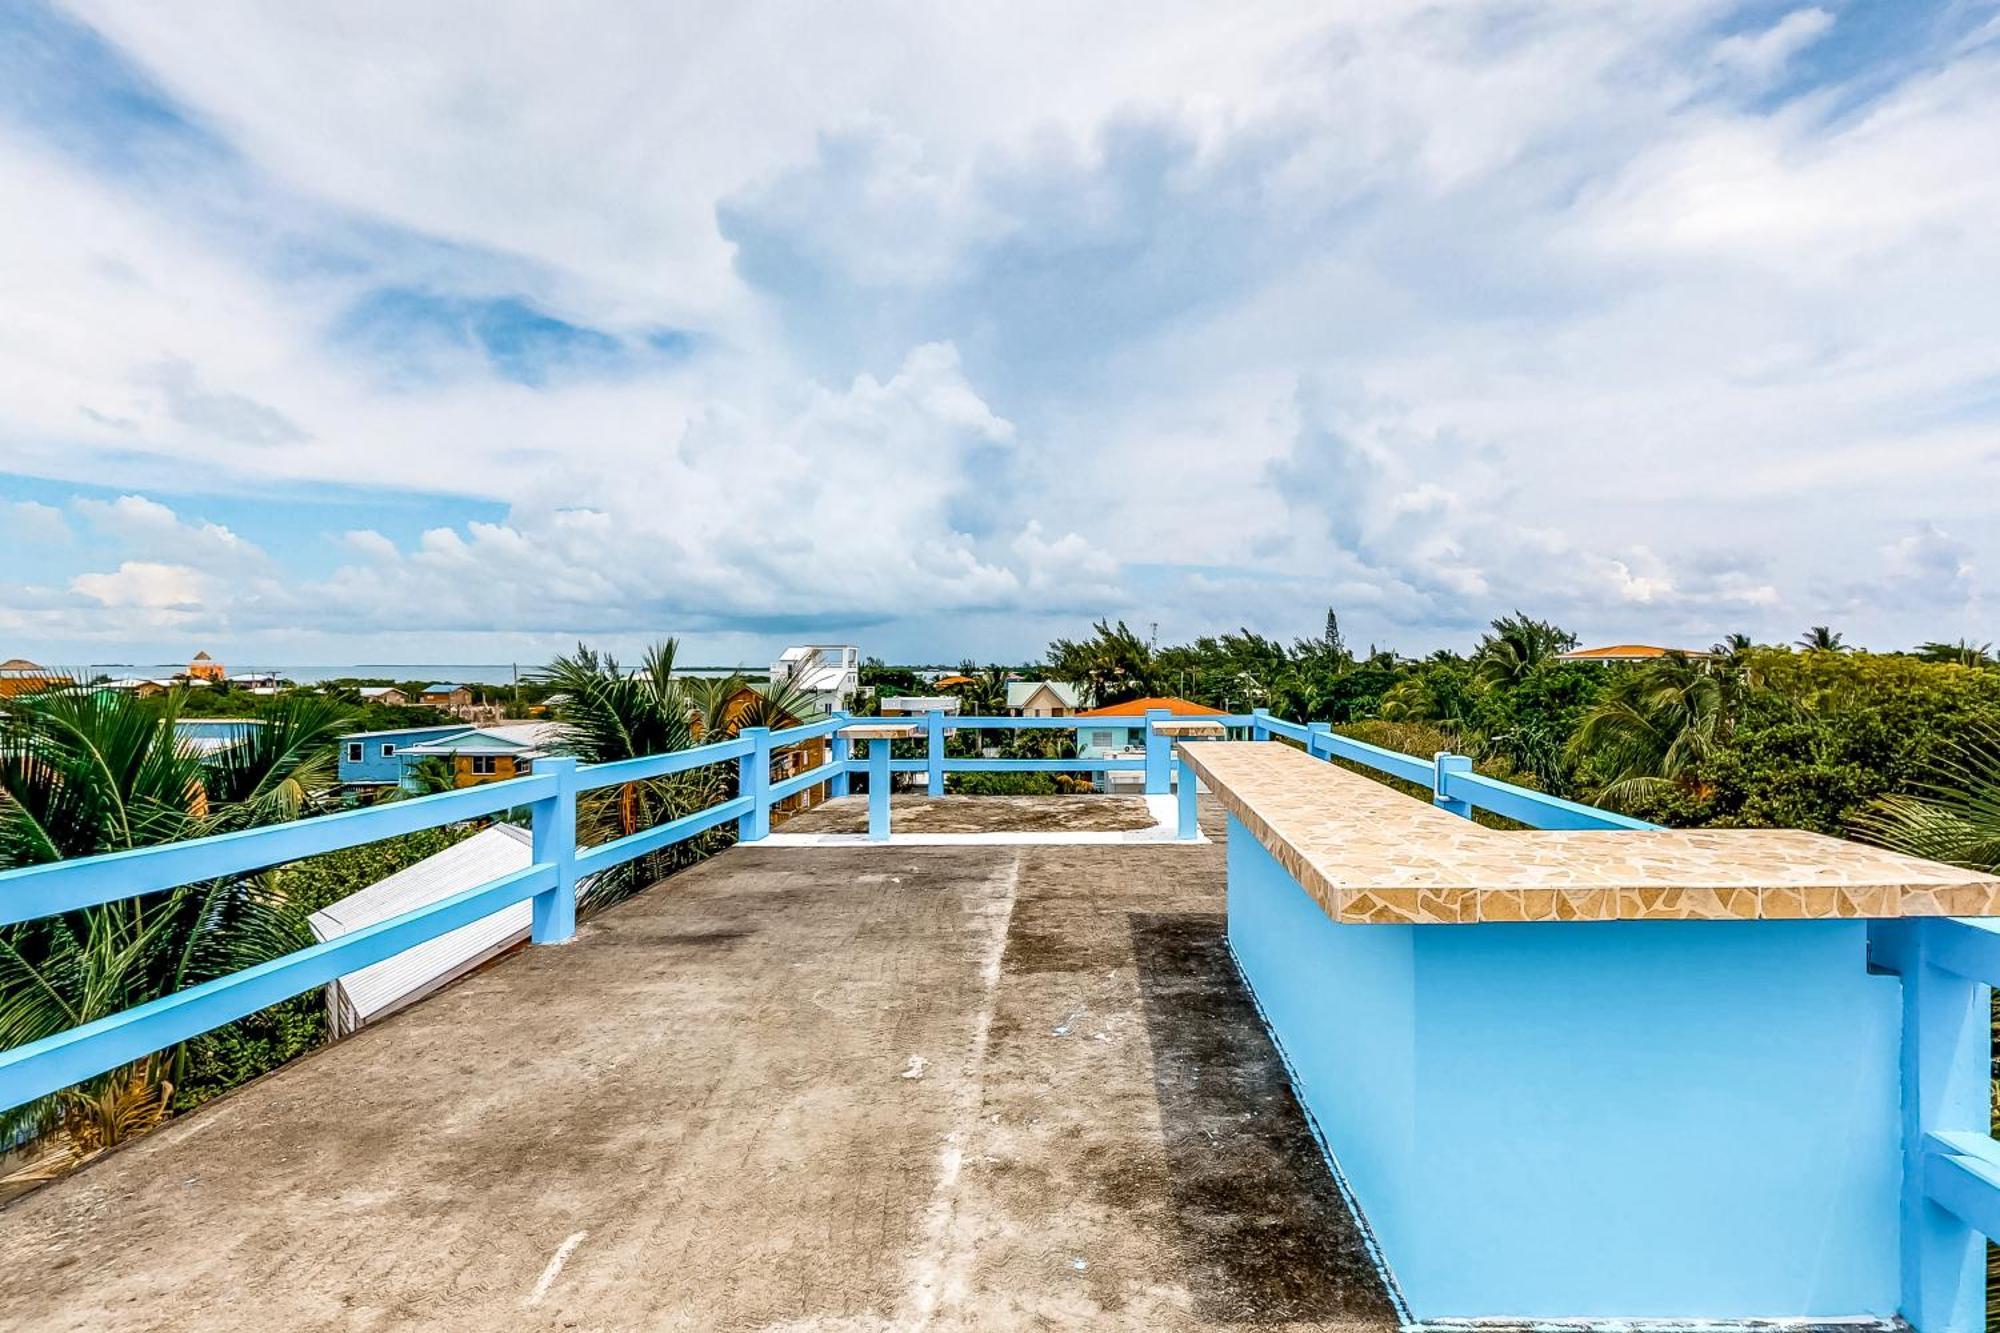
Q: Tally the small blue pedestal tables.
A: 2